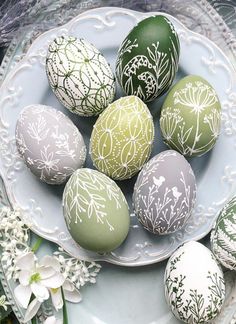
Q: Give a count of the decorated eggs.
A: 9